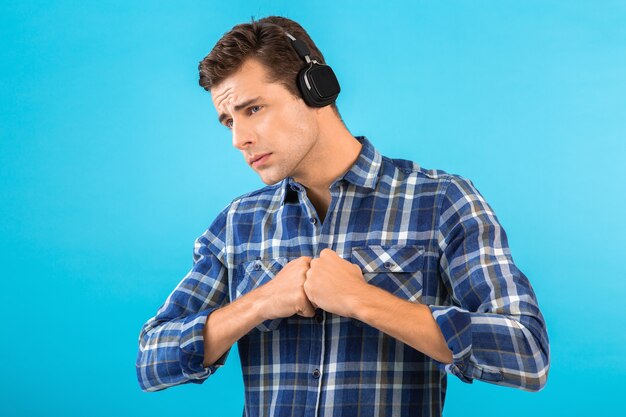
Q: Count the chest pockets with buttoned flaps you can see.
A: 2